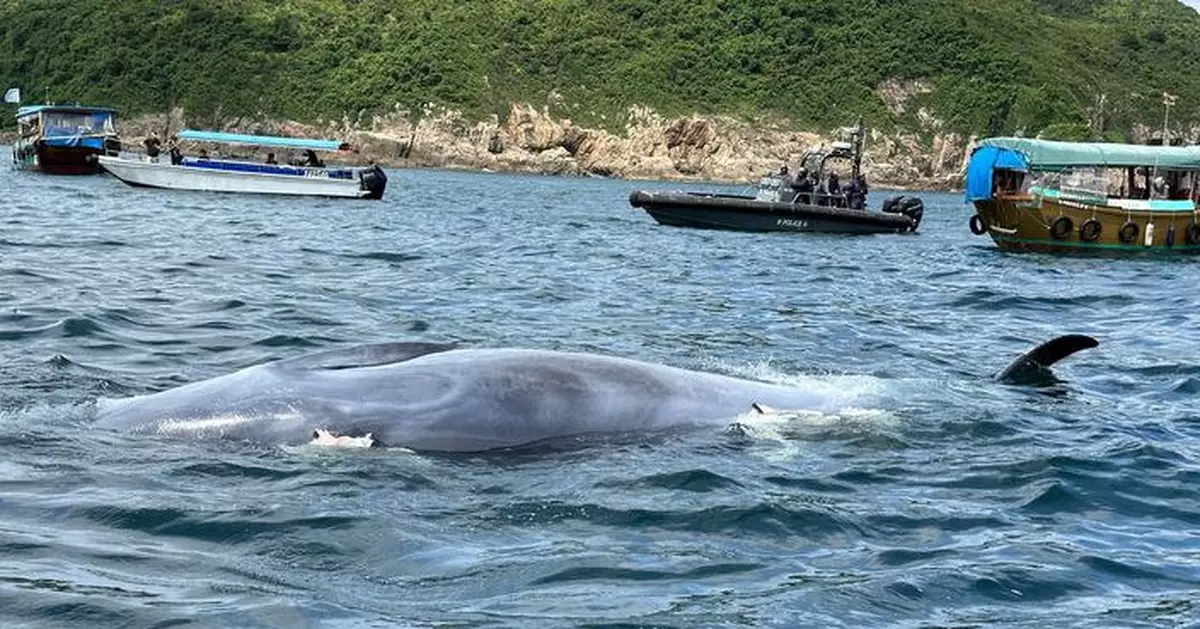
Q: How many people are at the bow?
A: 2